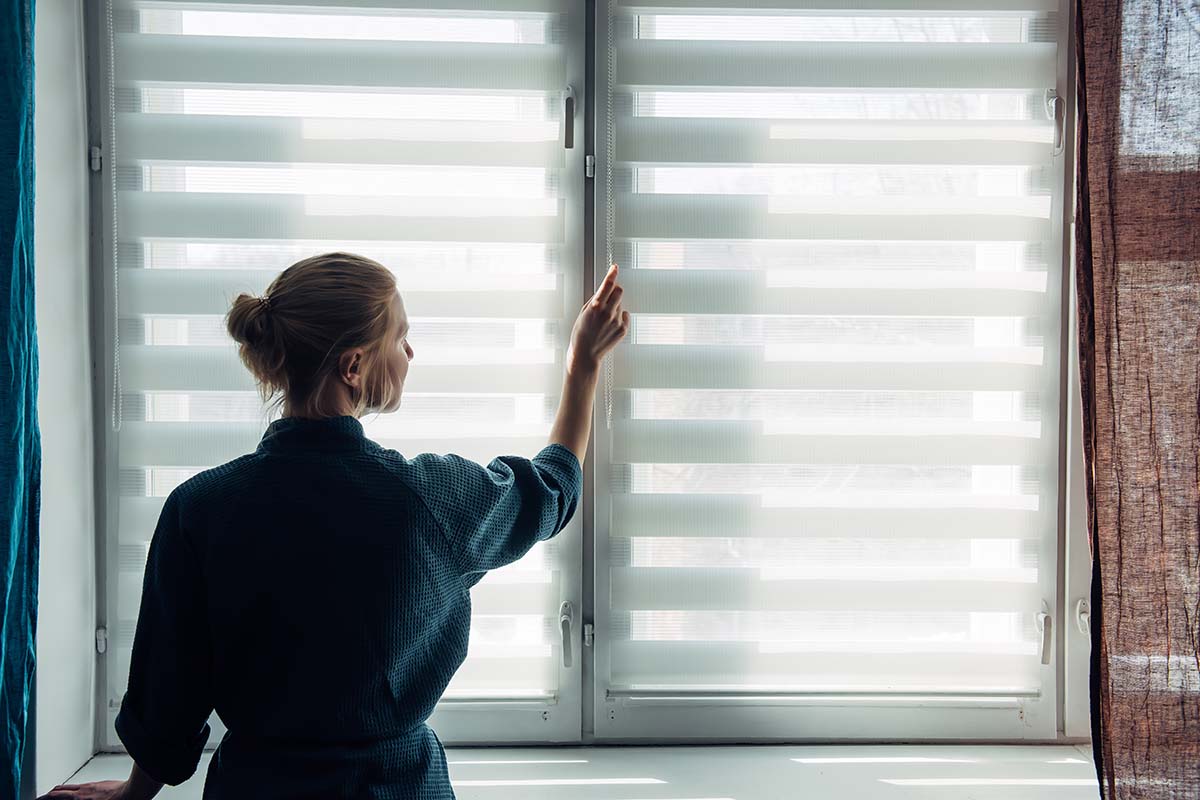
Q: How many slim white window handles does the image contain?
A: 5